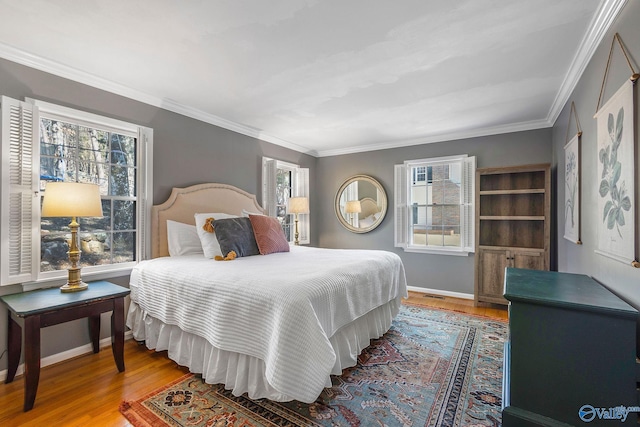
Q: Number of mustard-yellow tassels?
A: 2